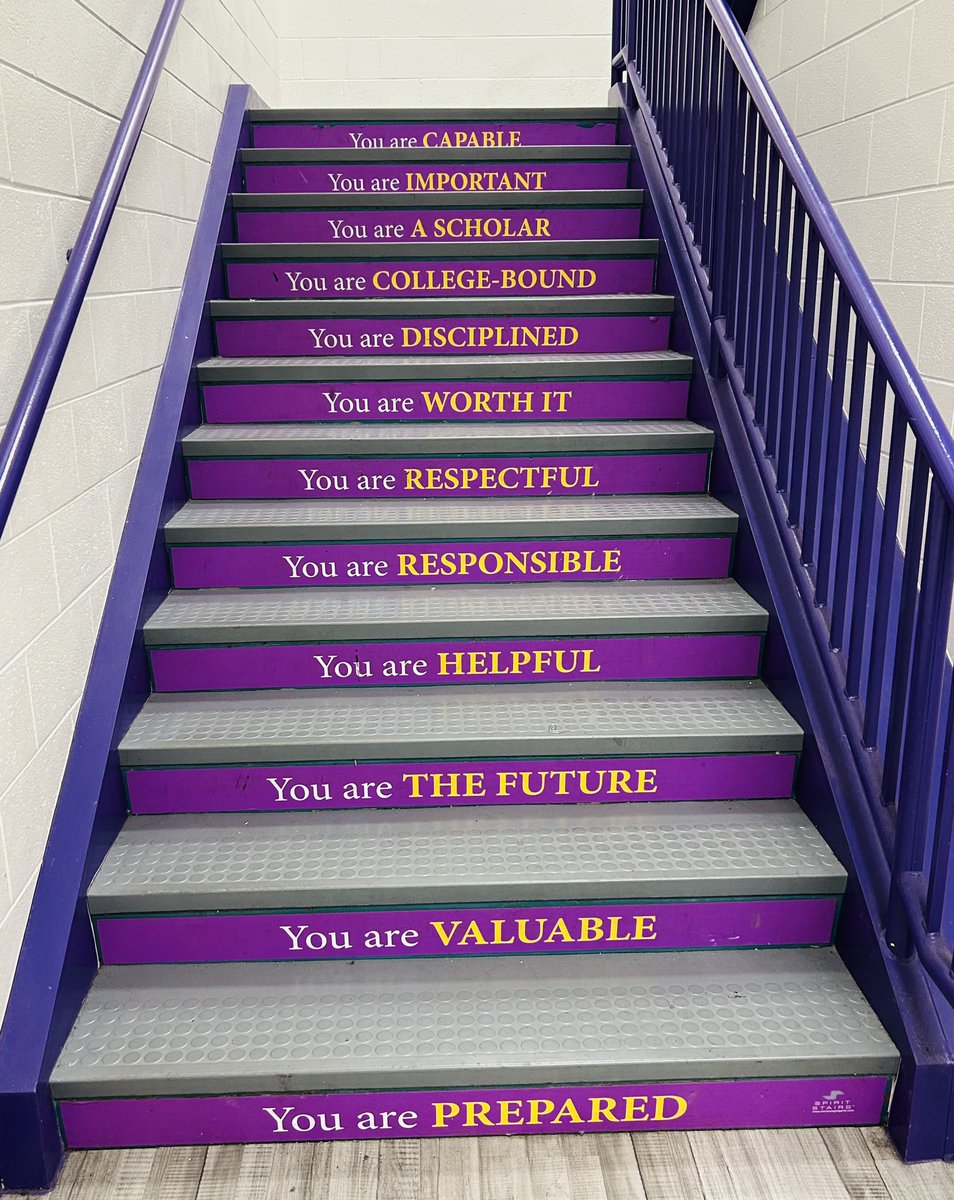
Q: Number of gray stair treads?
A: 12